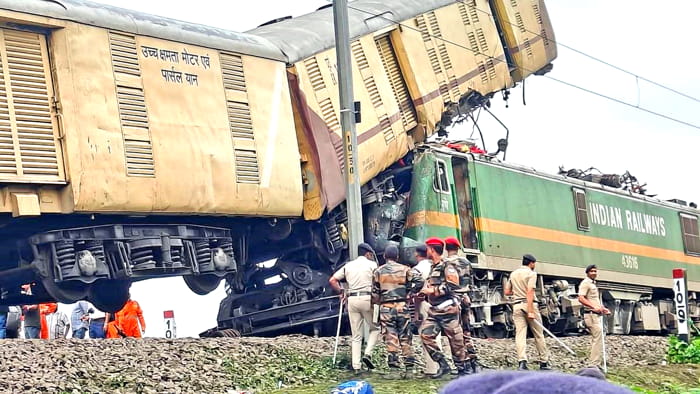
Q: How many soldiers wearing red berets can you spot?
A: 2